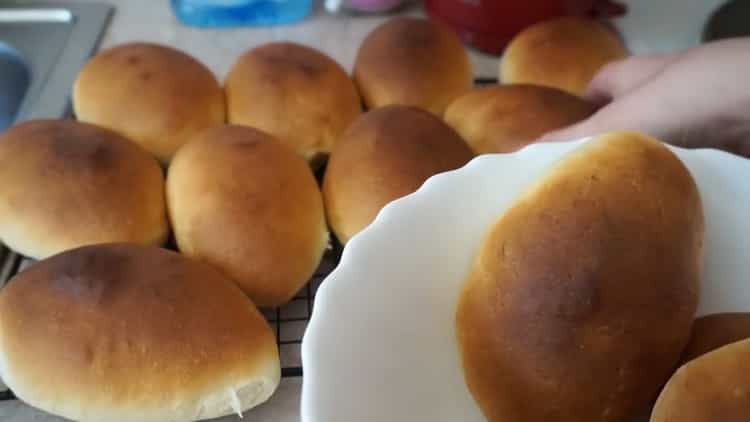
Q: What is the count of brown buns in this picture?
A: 12